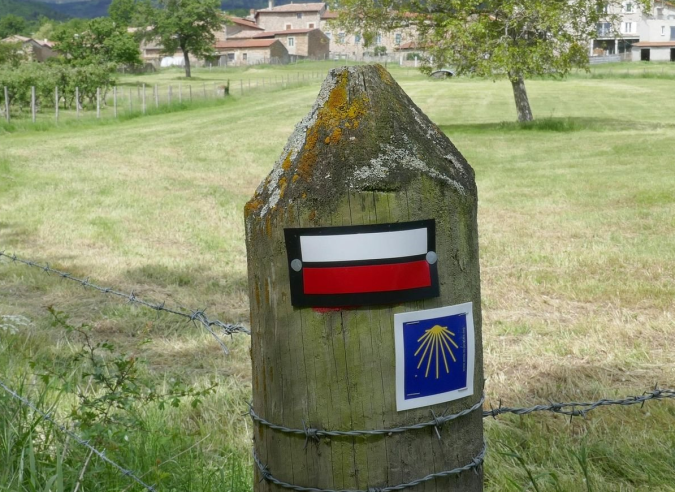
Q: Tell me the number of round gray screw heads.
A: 2